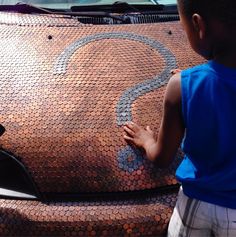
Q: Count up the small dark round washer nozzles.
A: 2